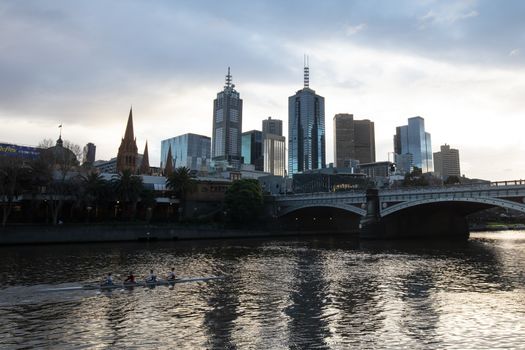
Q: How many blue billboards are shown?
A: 1